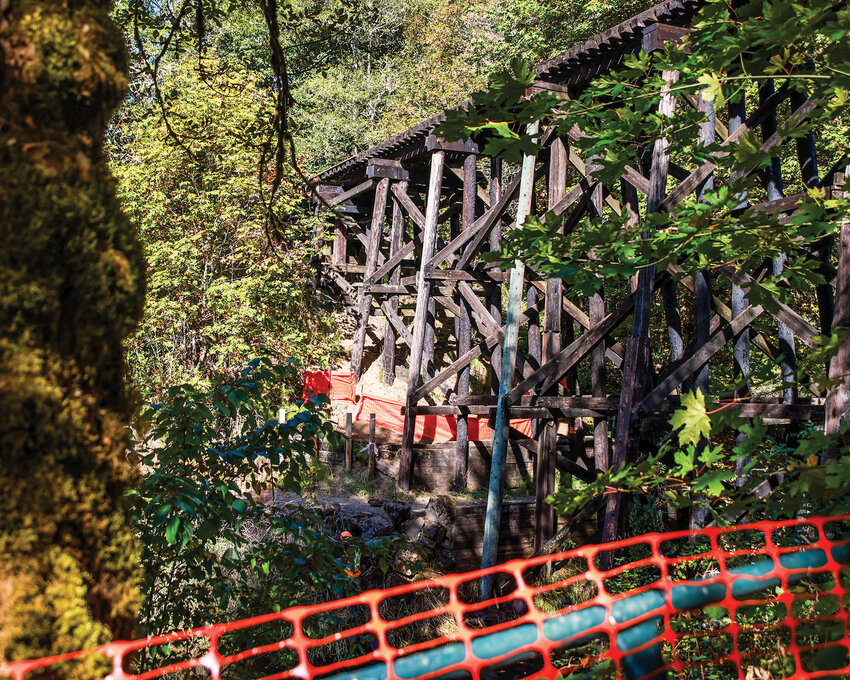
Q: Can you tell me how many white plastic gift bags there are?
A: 0